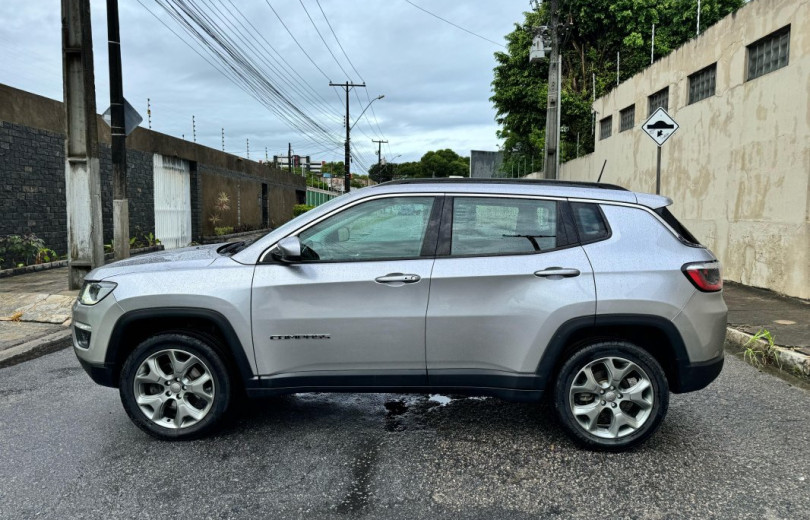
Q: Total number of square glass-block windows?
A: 5